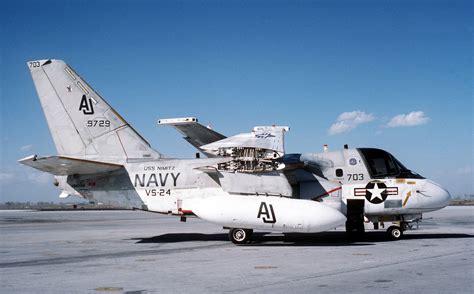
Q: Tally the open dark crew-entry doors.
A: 1